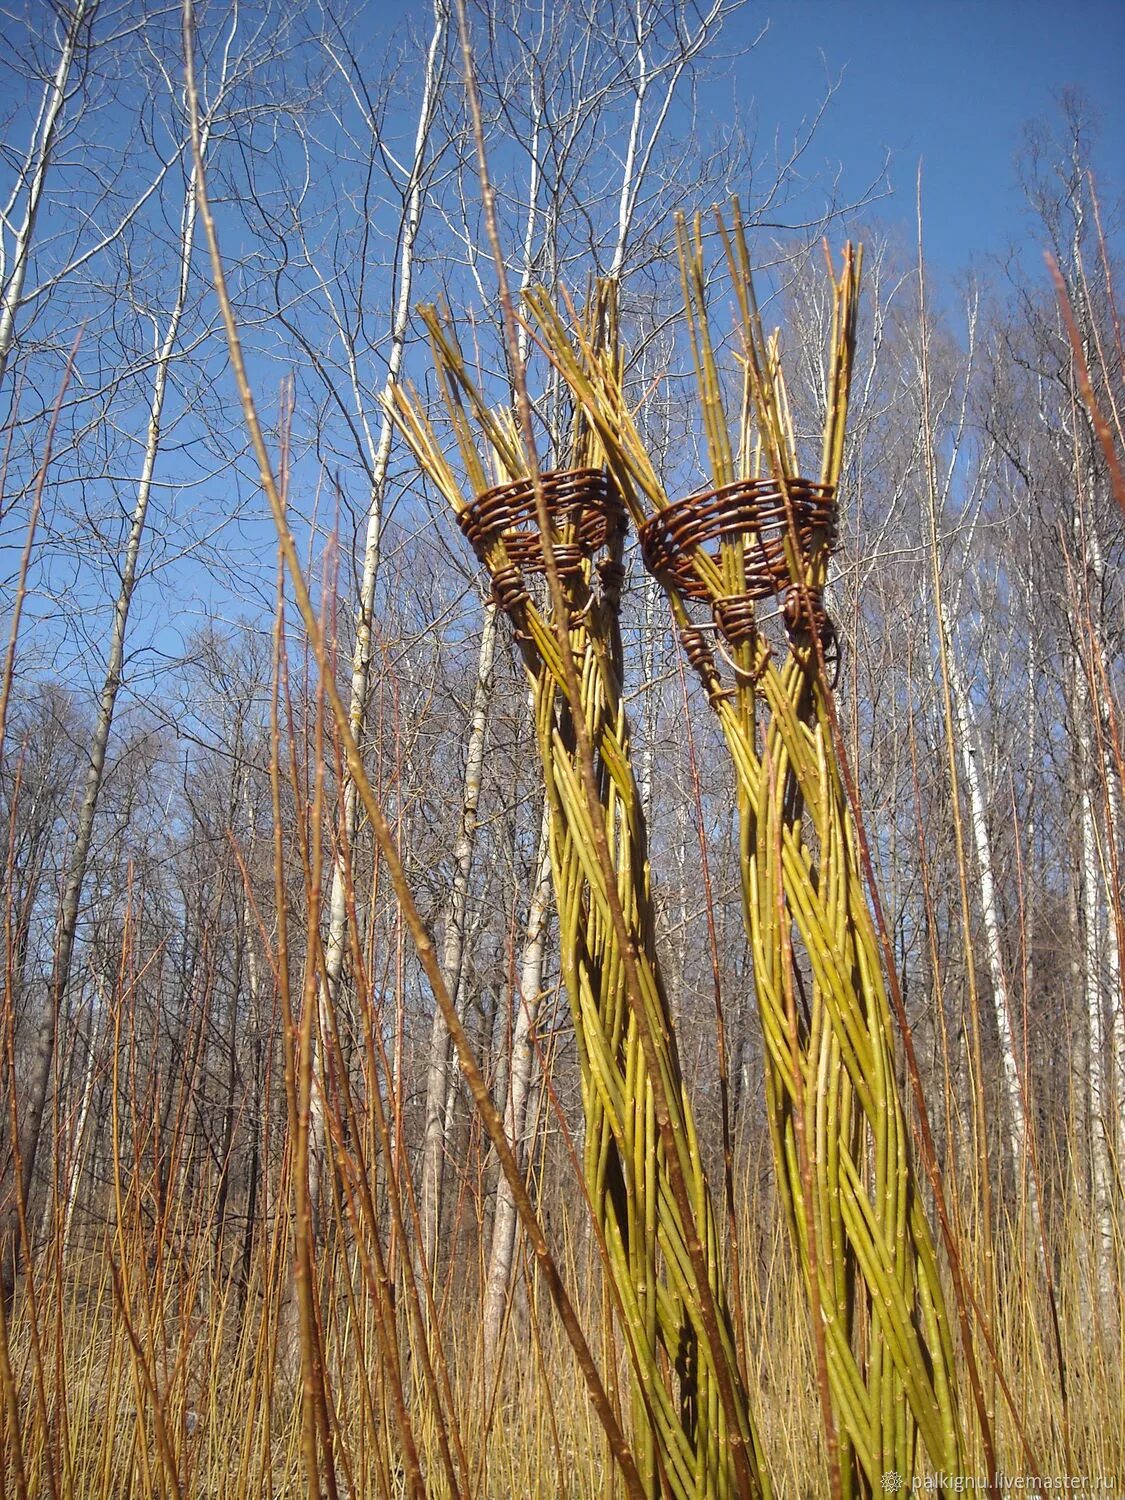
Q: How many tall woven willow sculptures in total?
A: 2